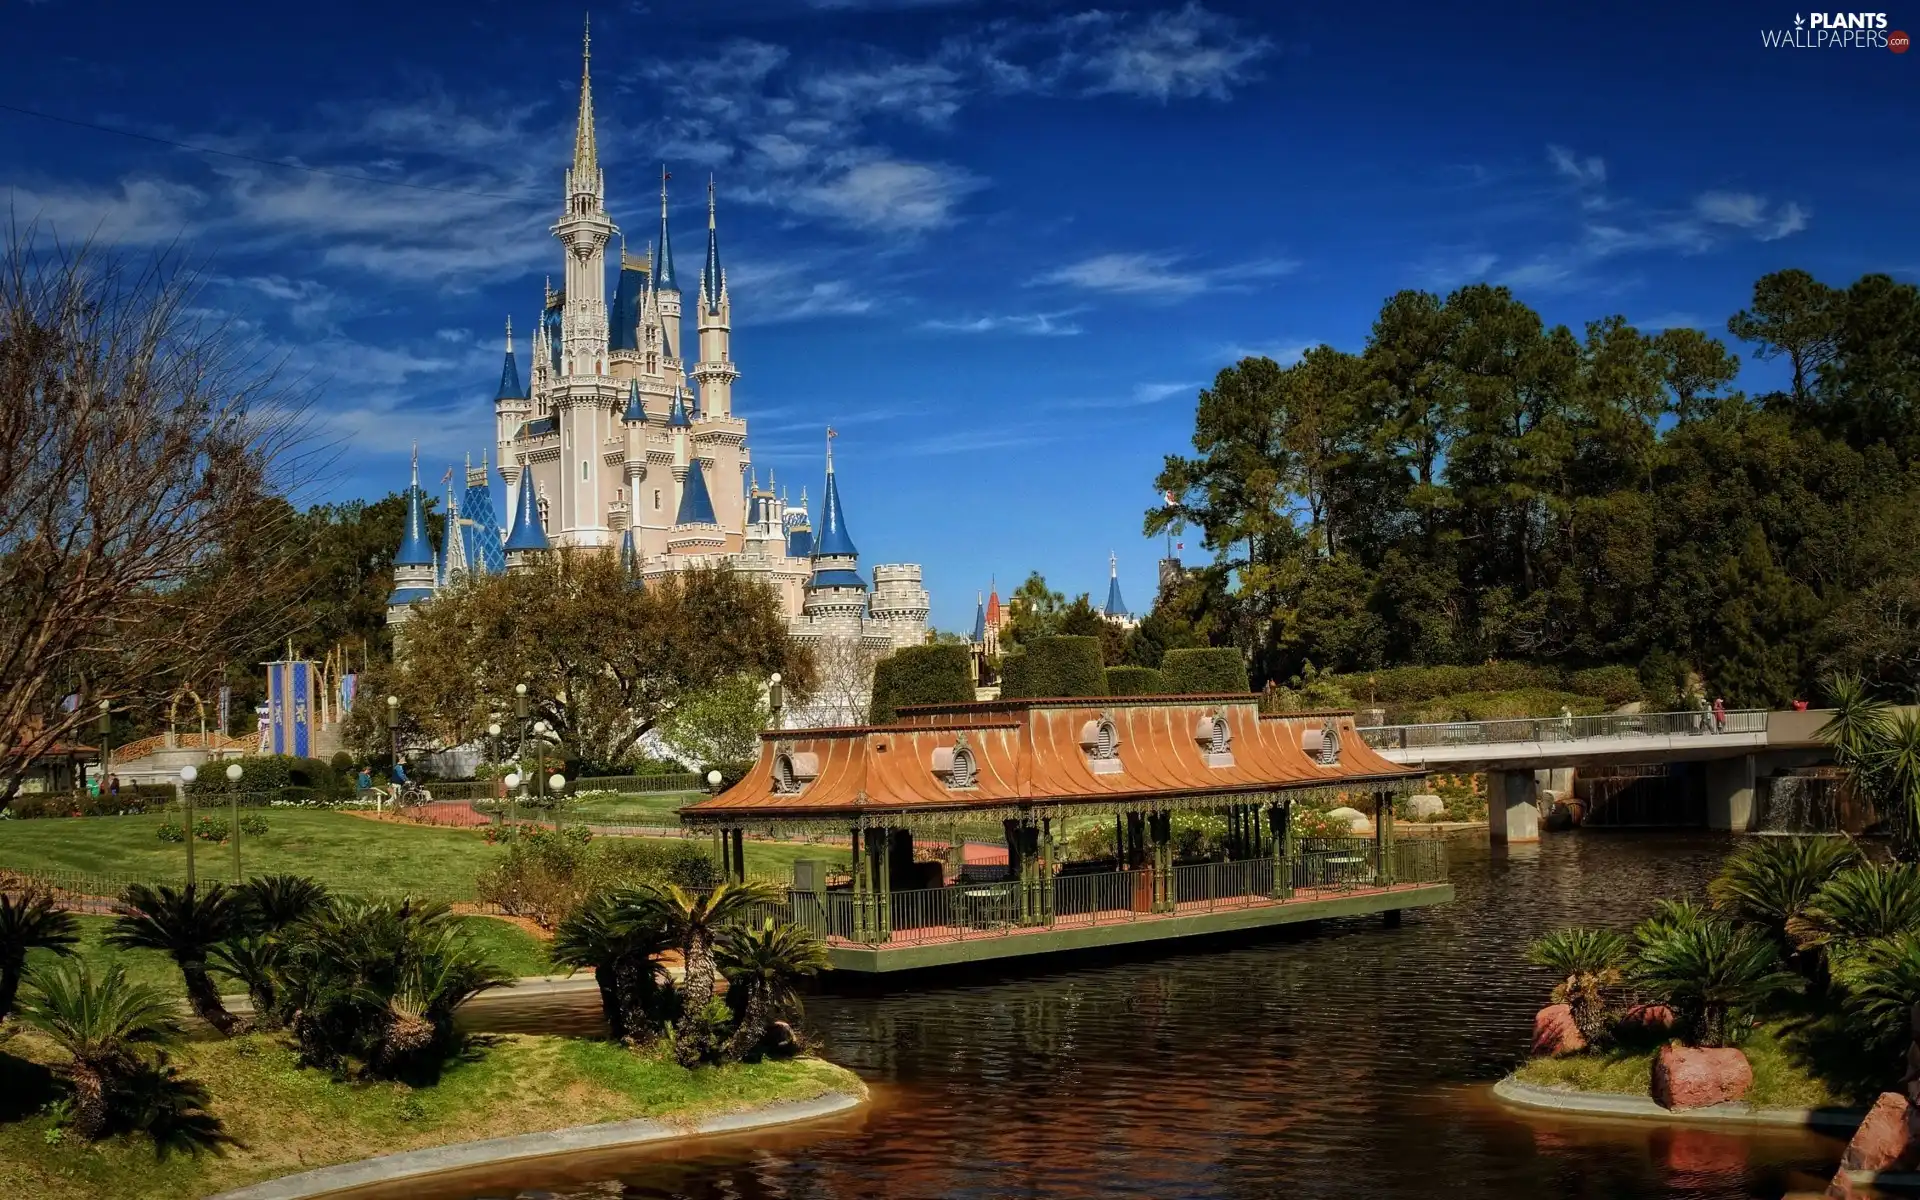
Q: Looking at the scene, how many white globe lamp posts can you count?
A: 11